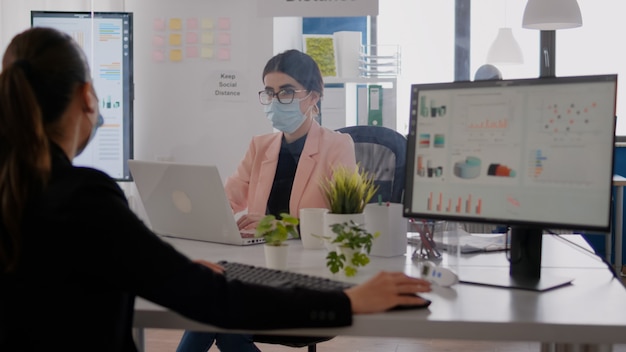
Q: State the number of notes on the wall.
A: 15